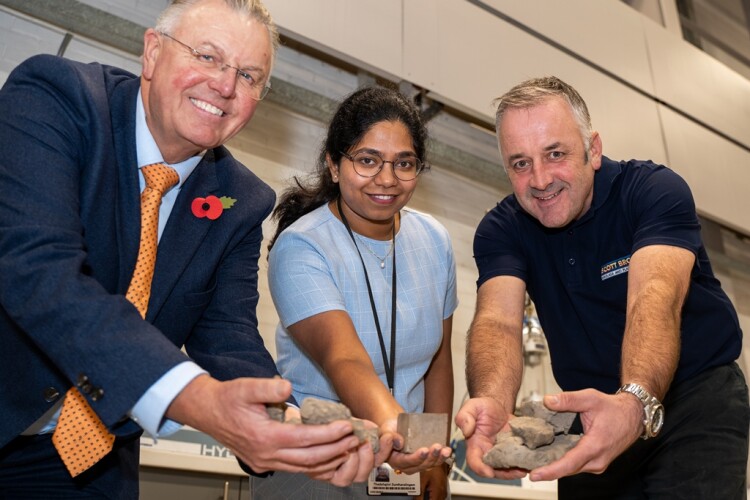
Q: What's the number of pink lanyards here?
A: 0